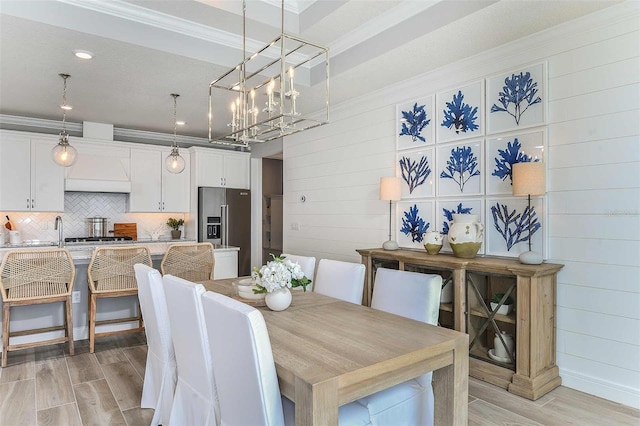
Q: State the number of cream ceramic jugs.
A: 2